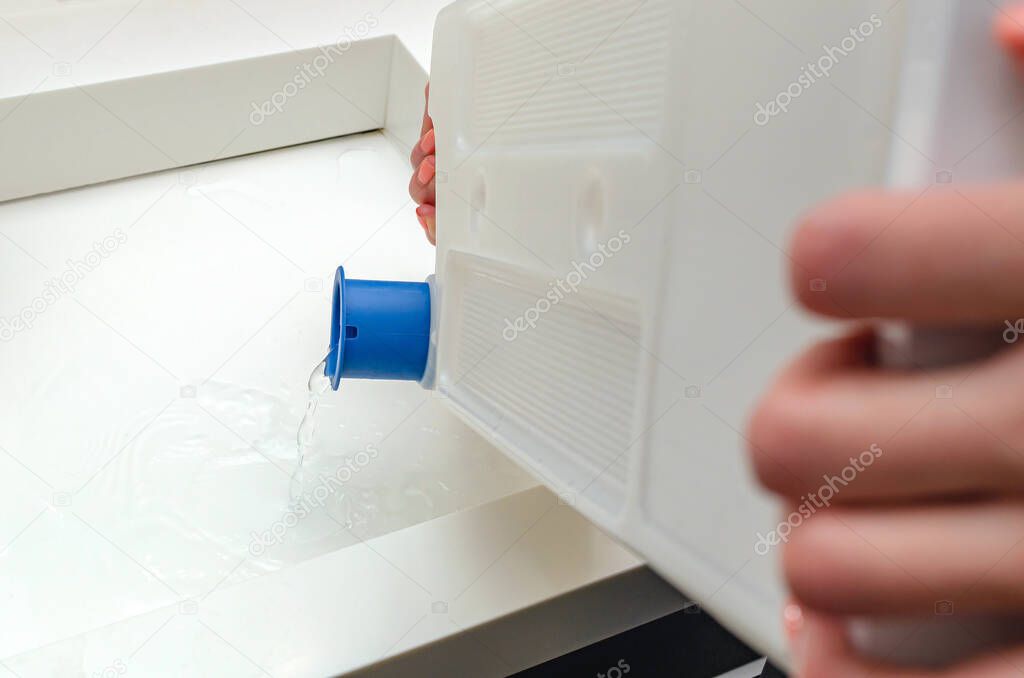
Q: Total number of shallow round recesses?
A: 2